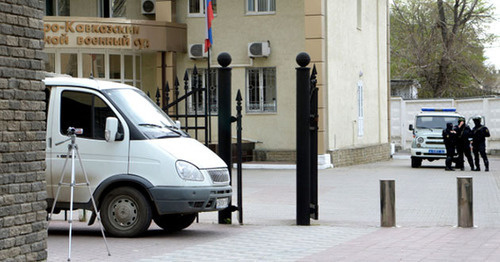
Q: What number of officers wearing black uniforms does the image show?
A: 3